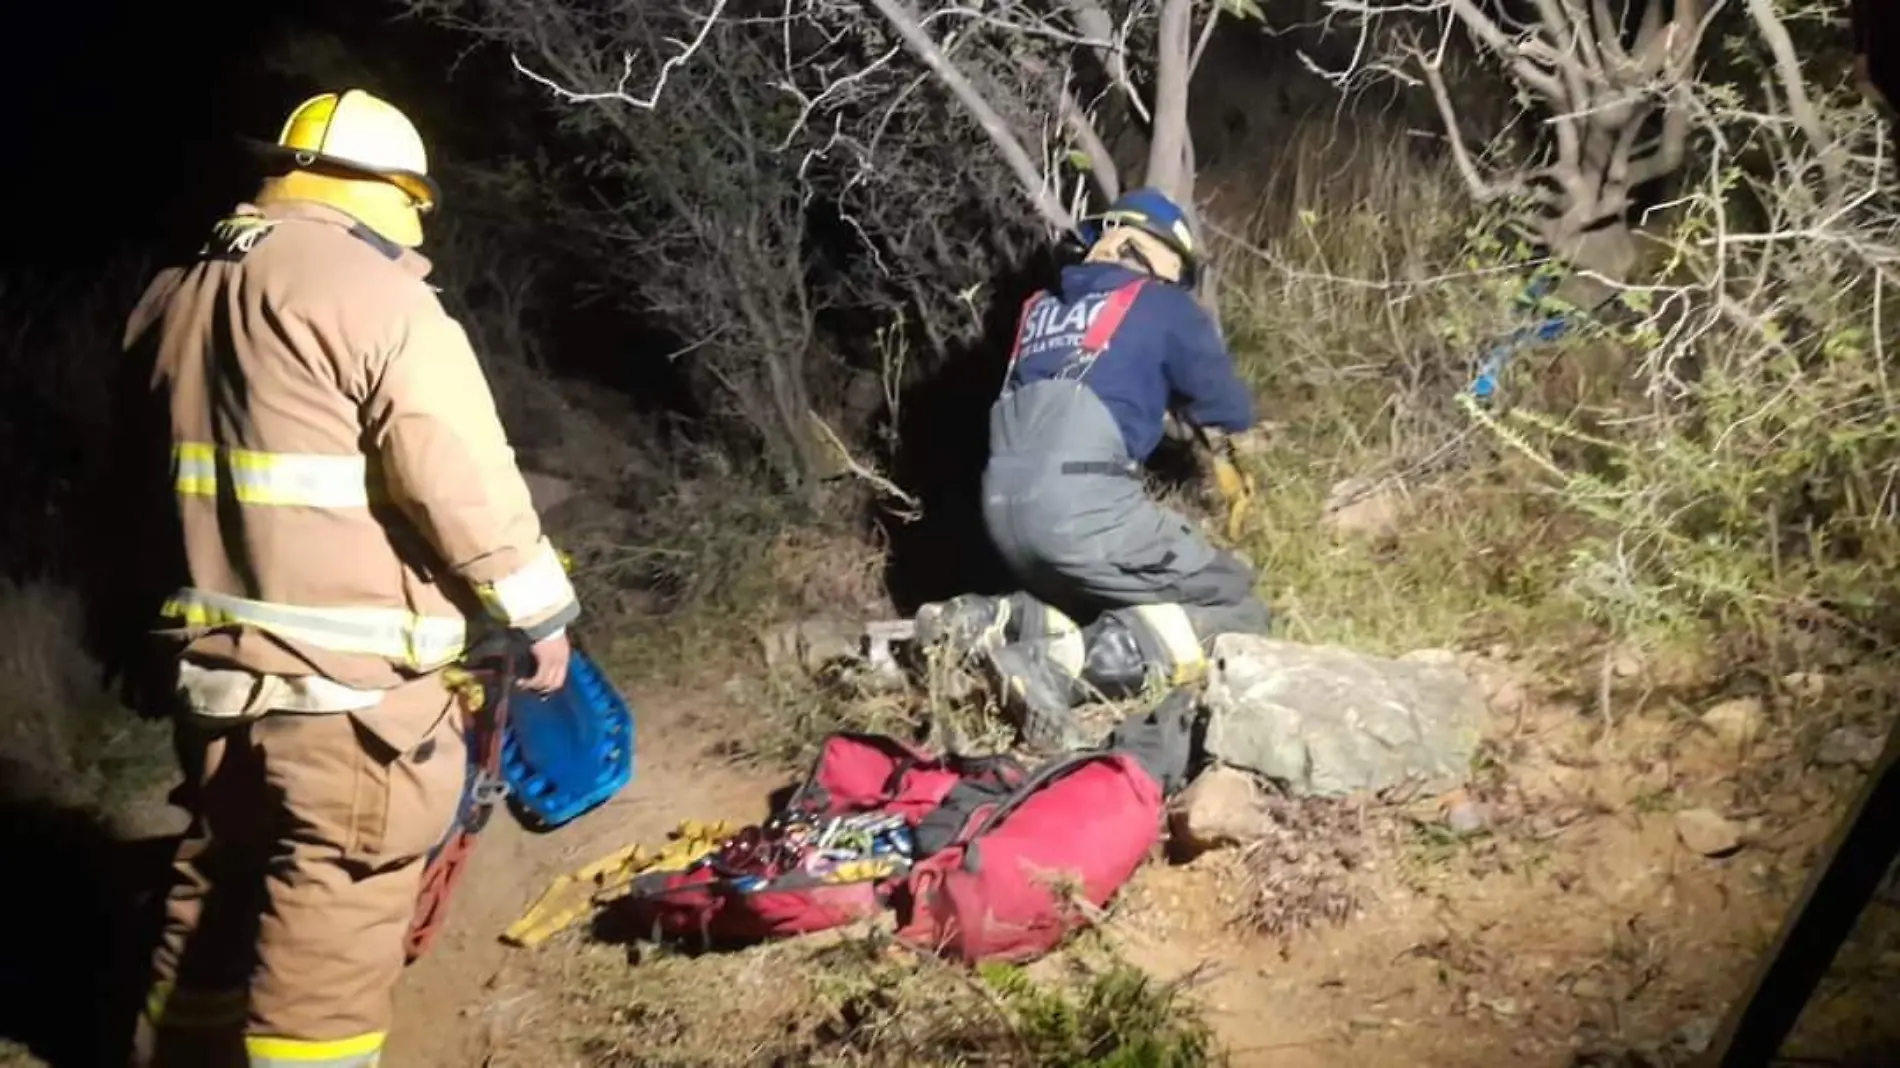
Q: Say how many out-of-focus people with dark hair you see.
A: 0